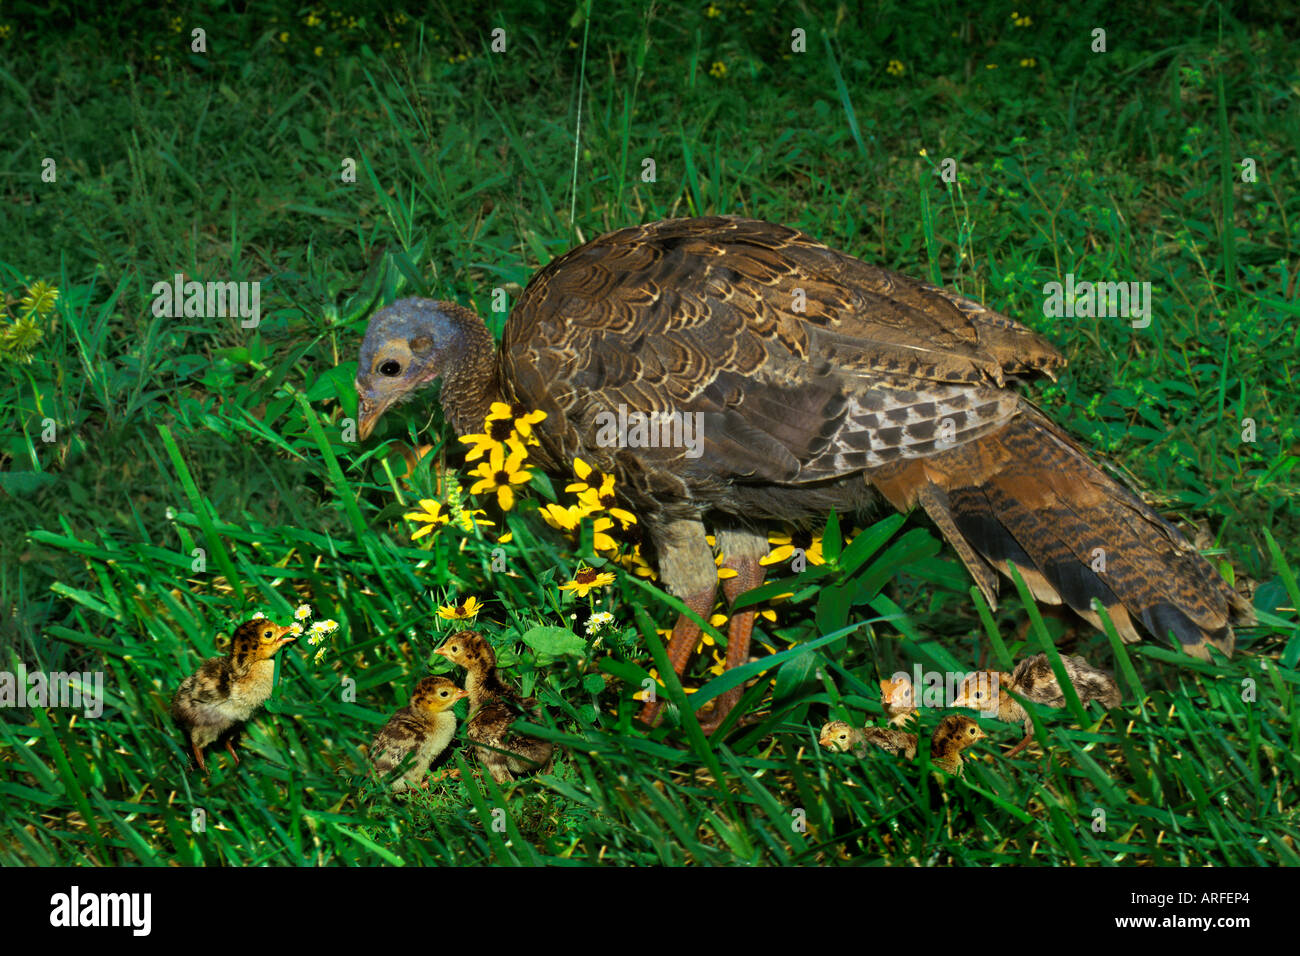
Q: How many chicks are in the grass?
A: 7